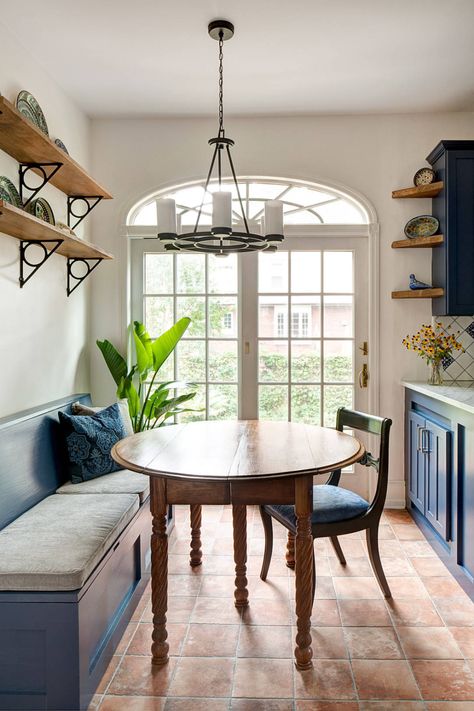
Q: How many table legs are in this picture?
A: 5